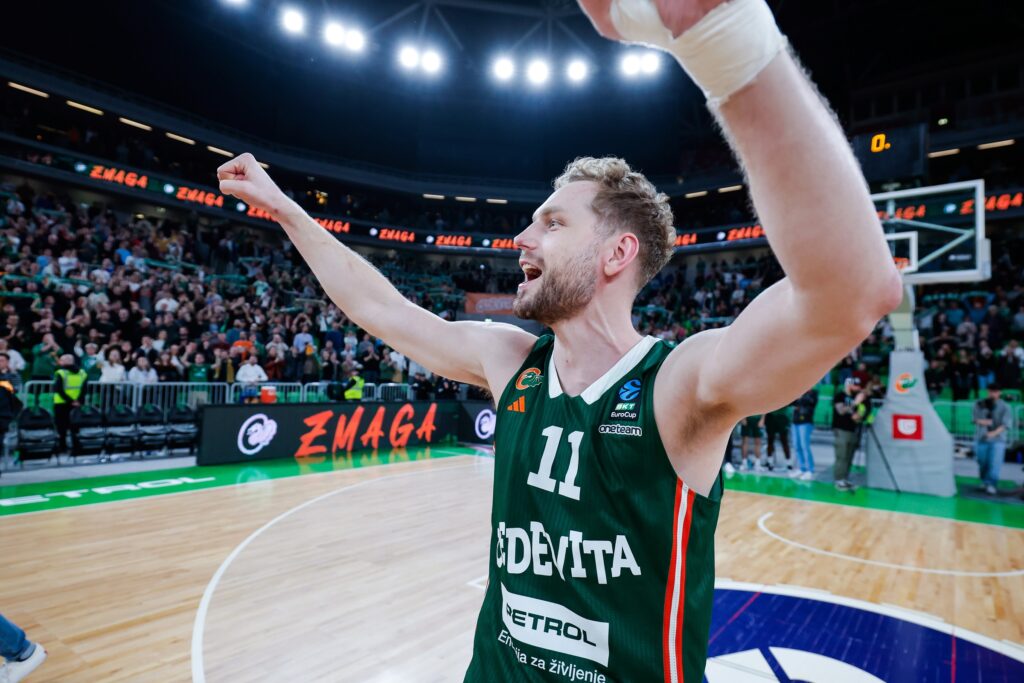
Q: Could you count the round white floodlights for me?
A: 11